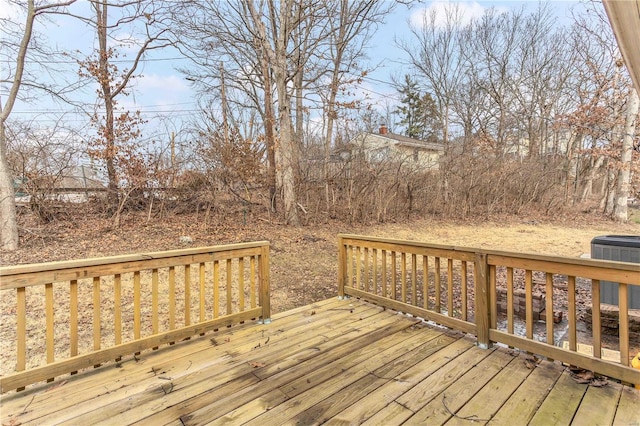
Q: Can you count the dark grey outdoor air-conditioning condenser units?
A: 1